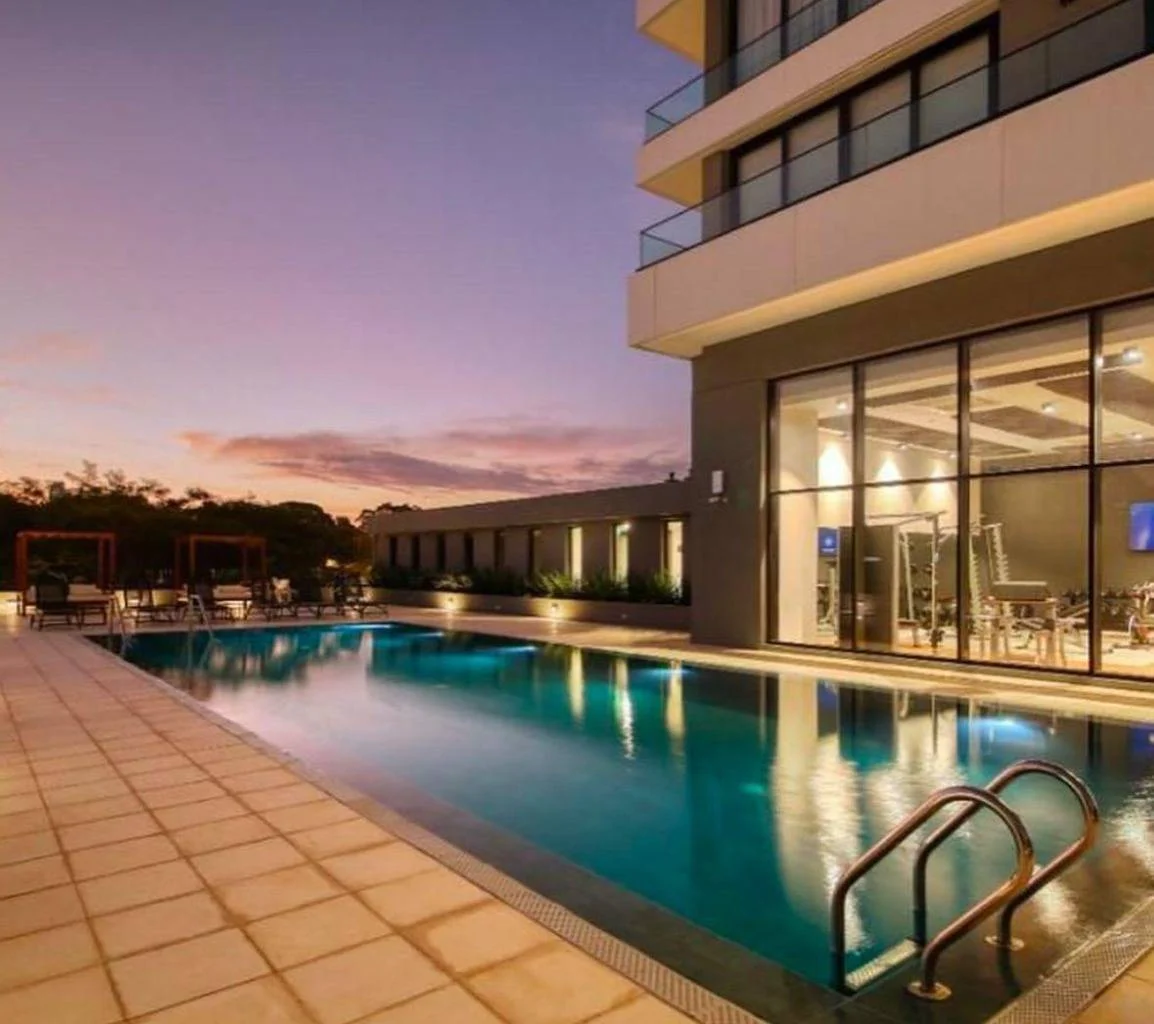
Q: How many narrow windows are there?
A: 9